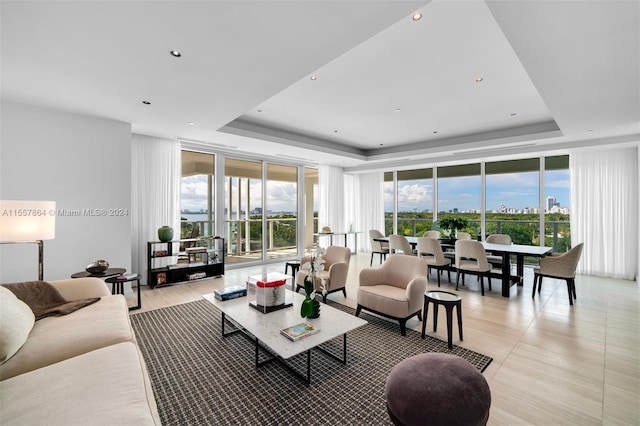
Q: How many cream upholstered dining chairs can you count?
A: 8